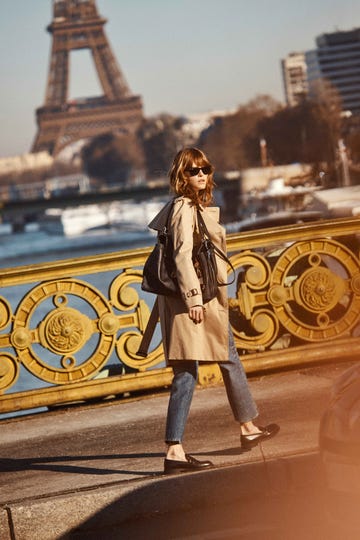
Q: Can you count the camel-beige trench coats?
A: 1